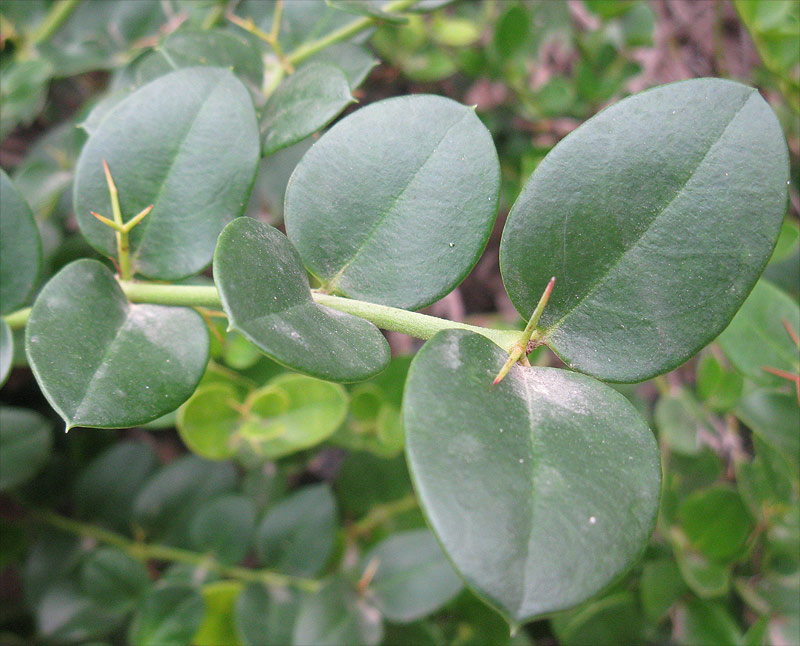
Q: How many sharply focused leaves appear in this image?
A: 6